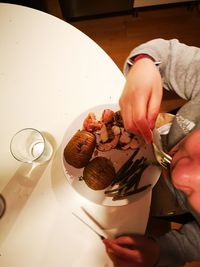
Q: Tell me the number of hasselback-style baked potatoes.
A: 2